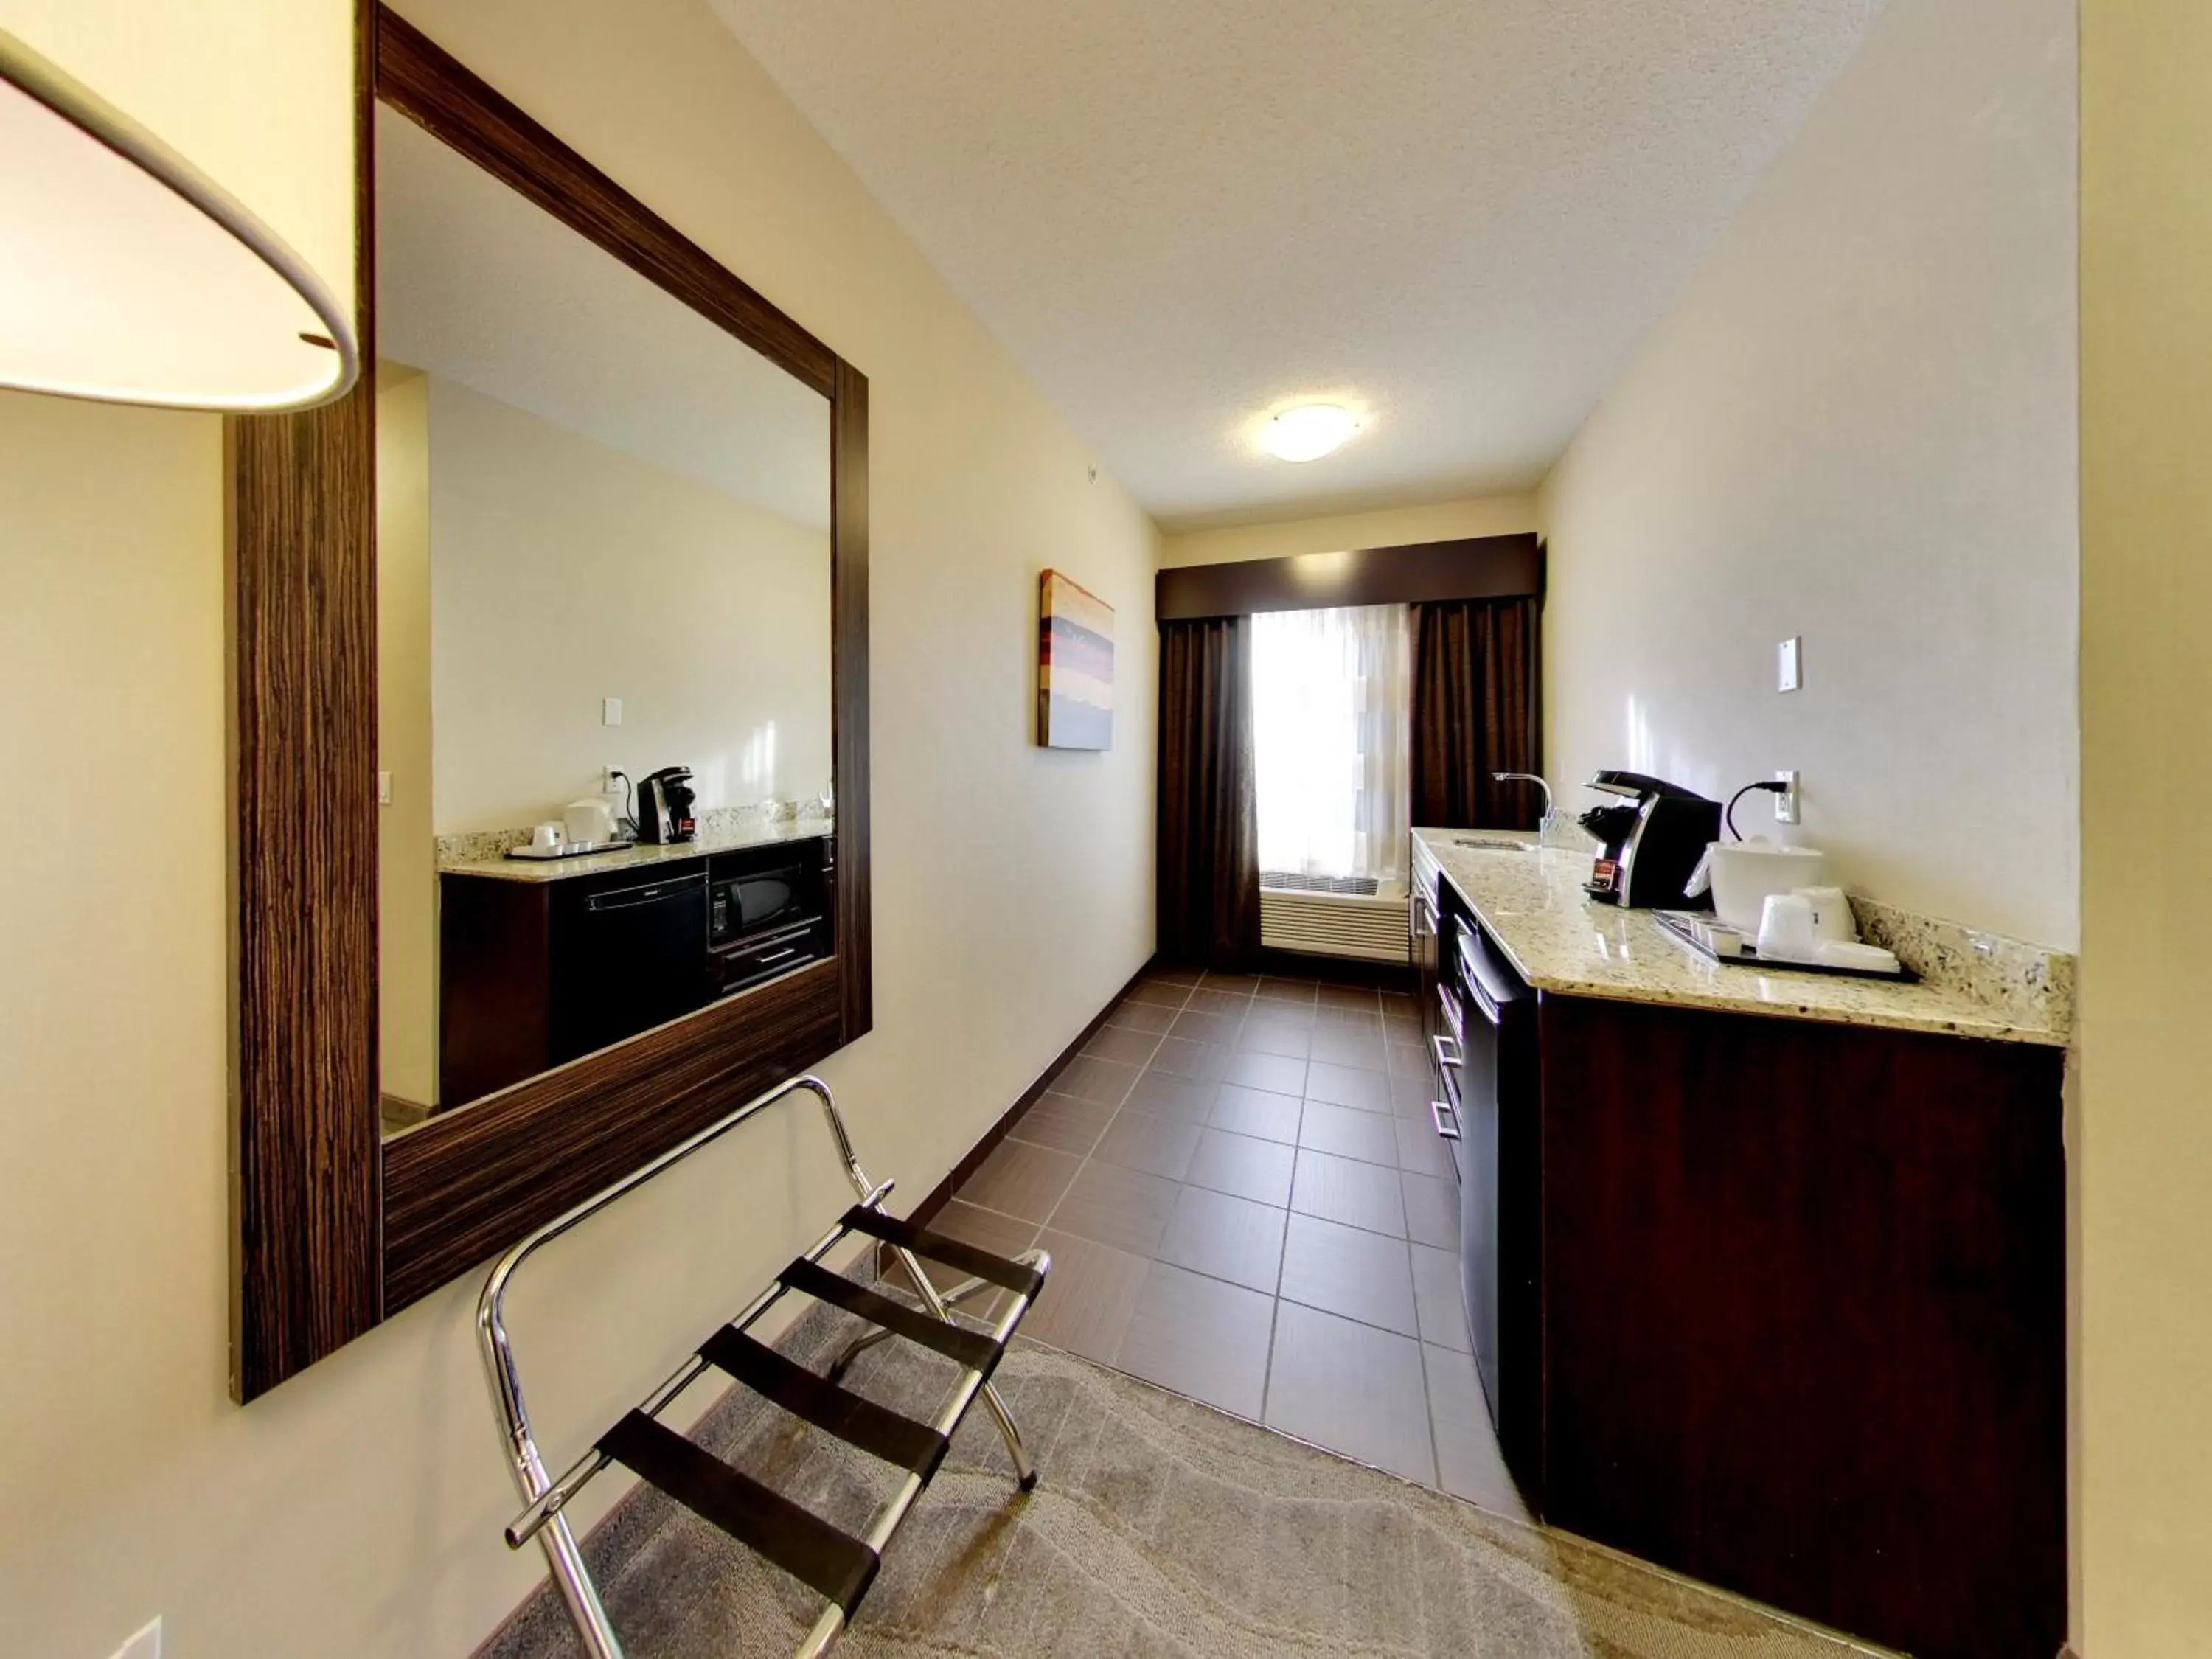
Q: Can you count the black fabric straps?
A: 4